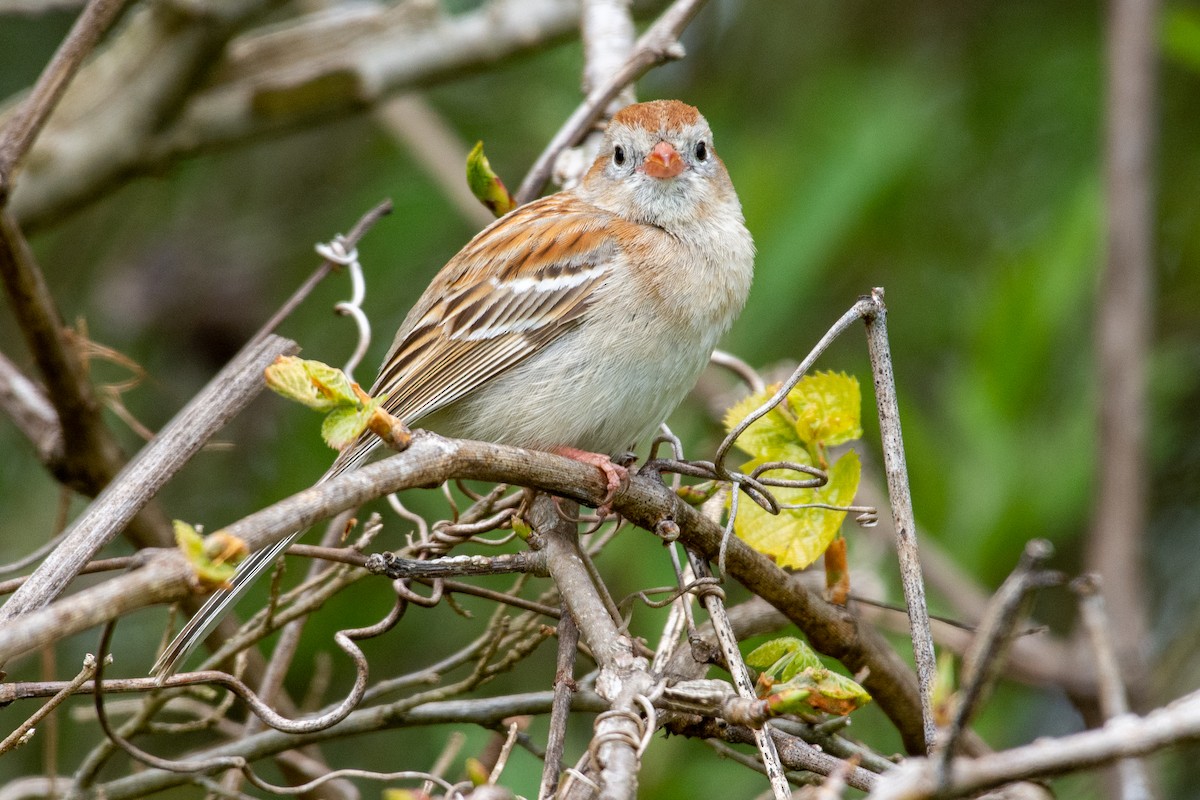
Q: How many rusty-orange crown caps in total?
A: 1